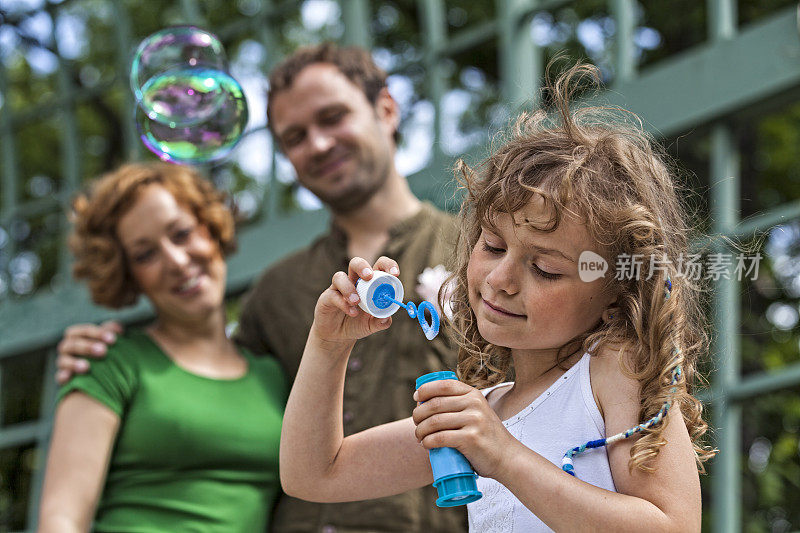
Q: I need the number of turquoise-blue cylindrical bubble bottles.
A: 1